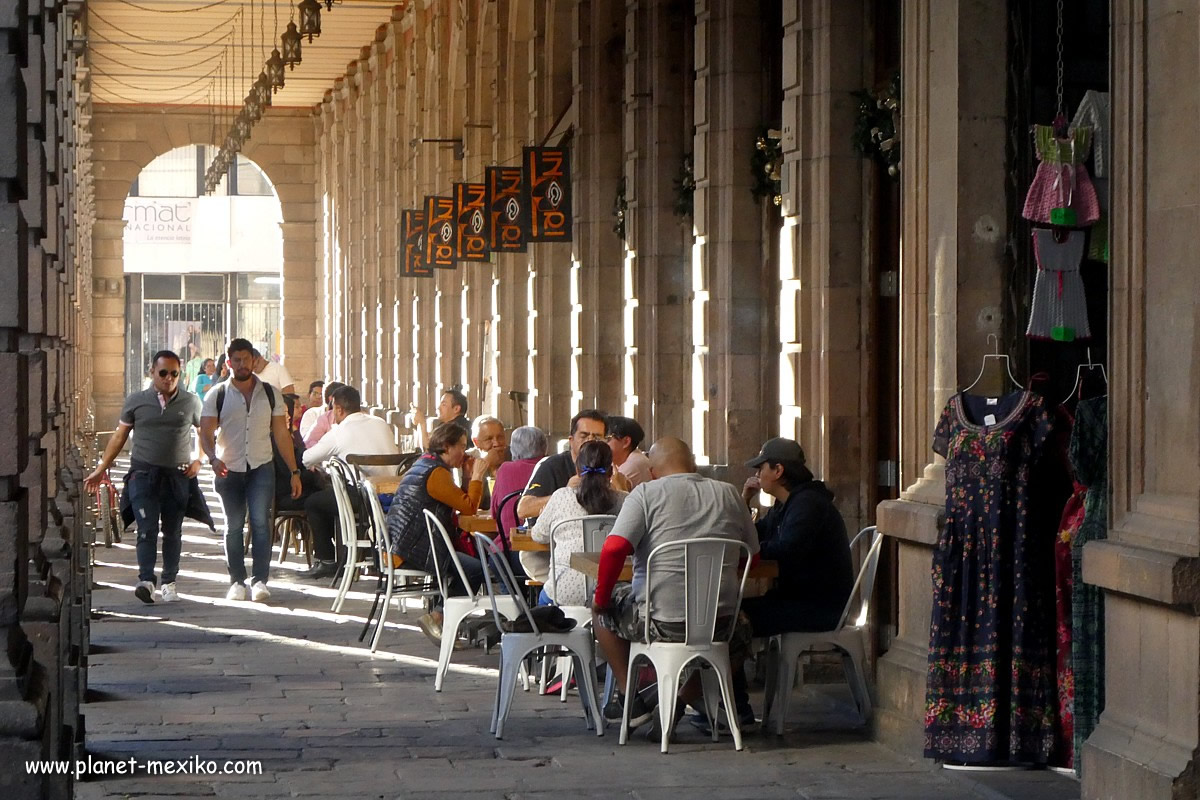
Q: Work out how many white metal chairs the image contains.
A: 7